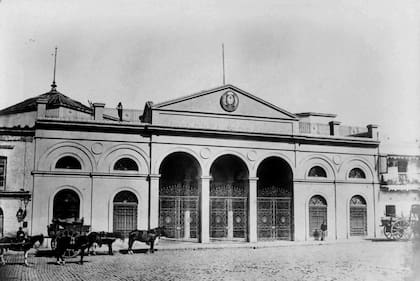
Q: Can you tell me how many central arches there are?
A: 3